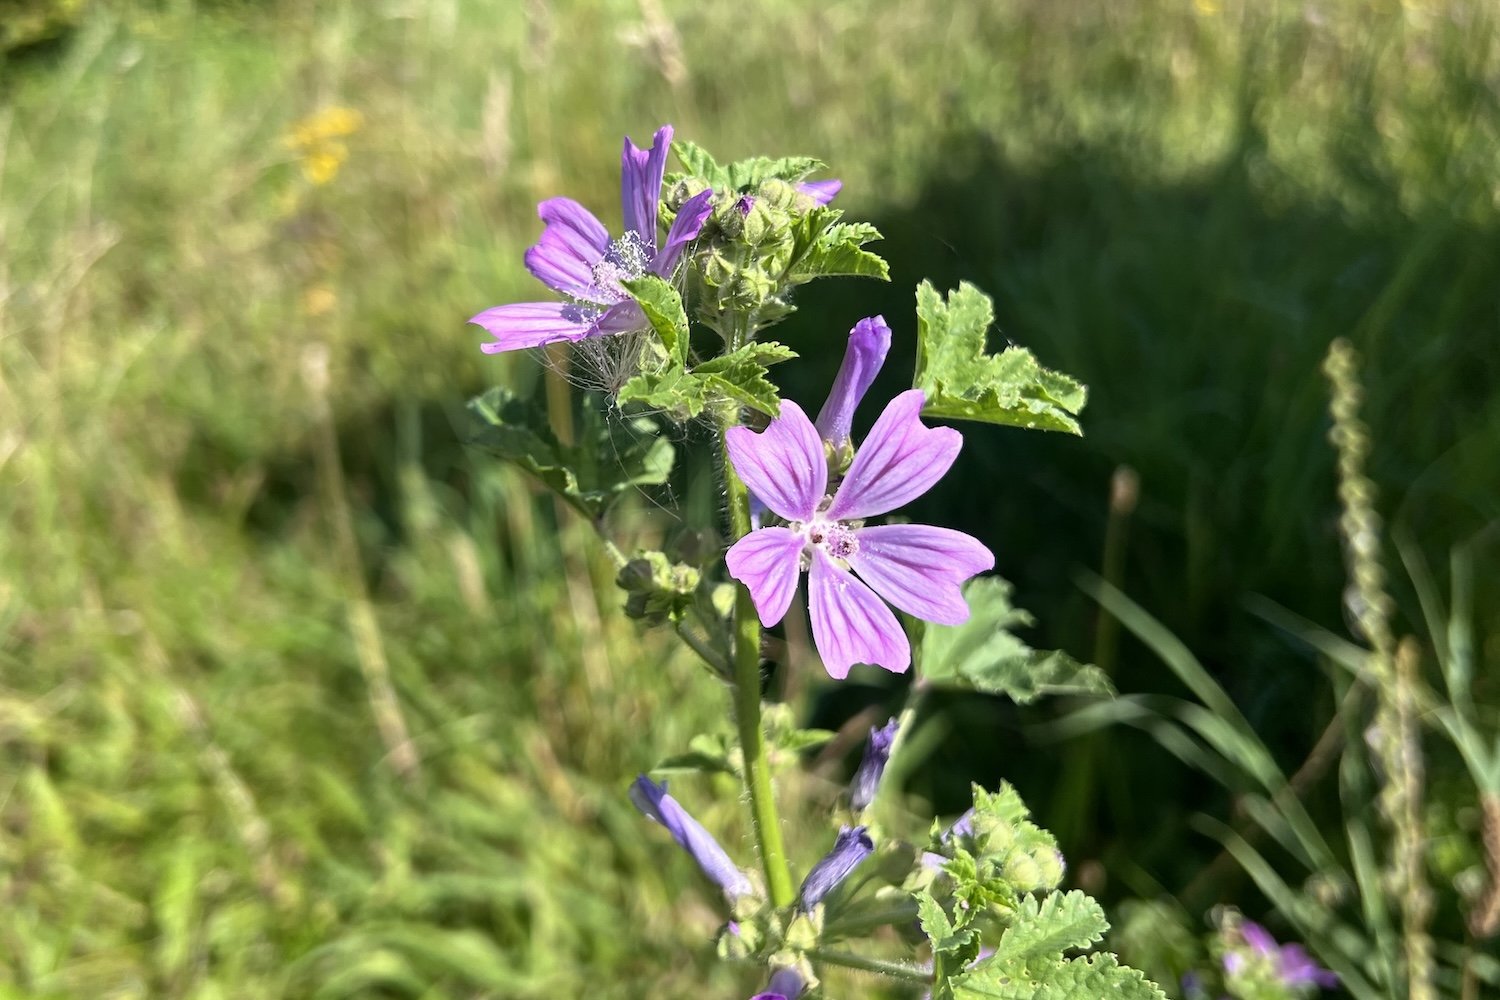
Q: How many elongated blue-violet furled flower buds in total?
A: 4